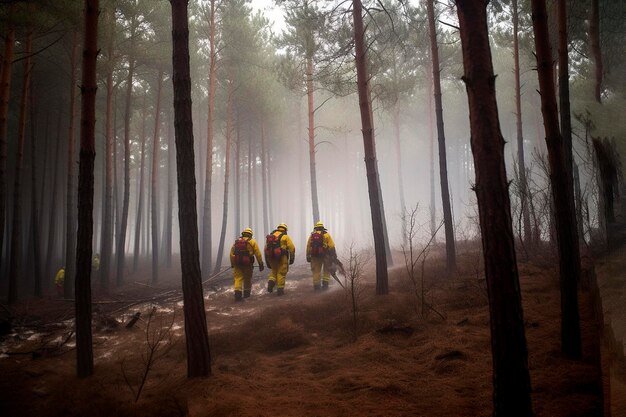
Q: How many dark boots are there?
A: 6